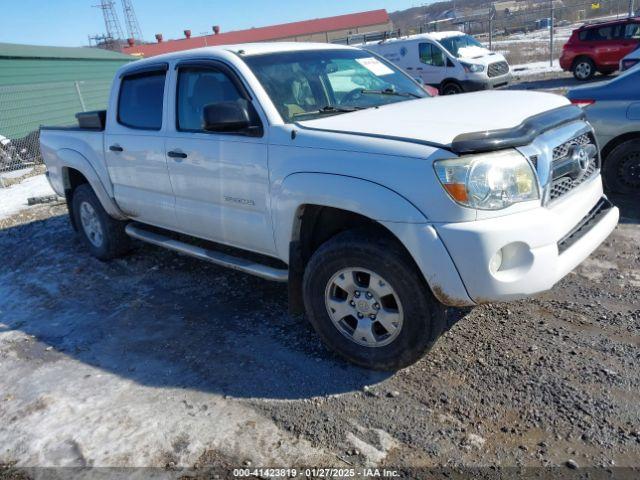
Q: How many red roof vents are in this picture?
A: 4